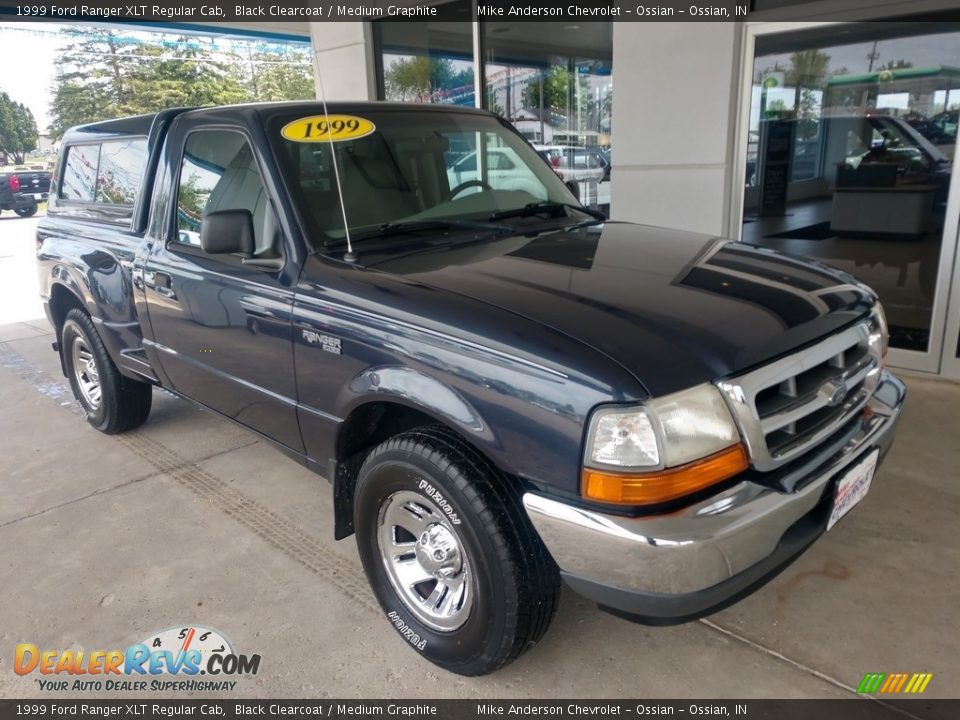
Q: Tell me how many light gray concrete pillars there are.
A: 2